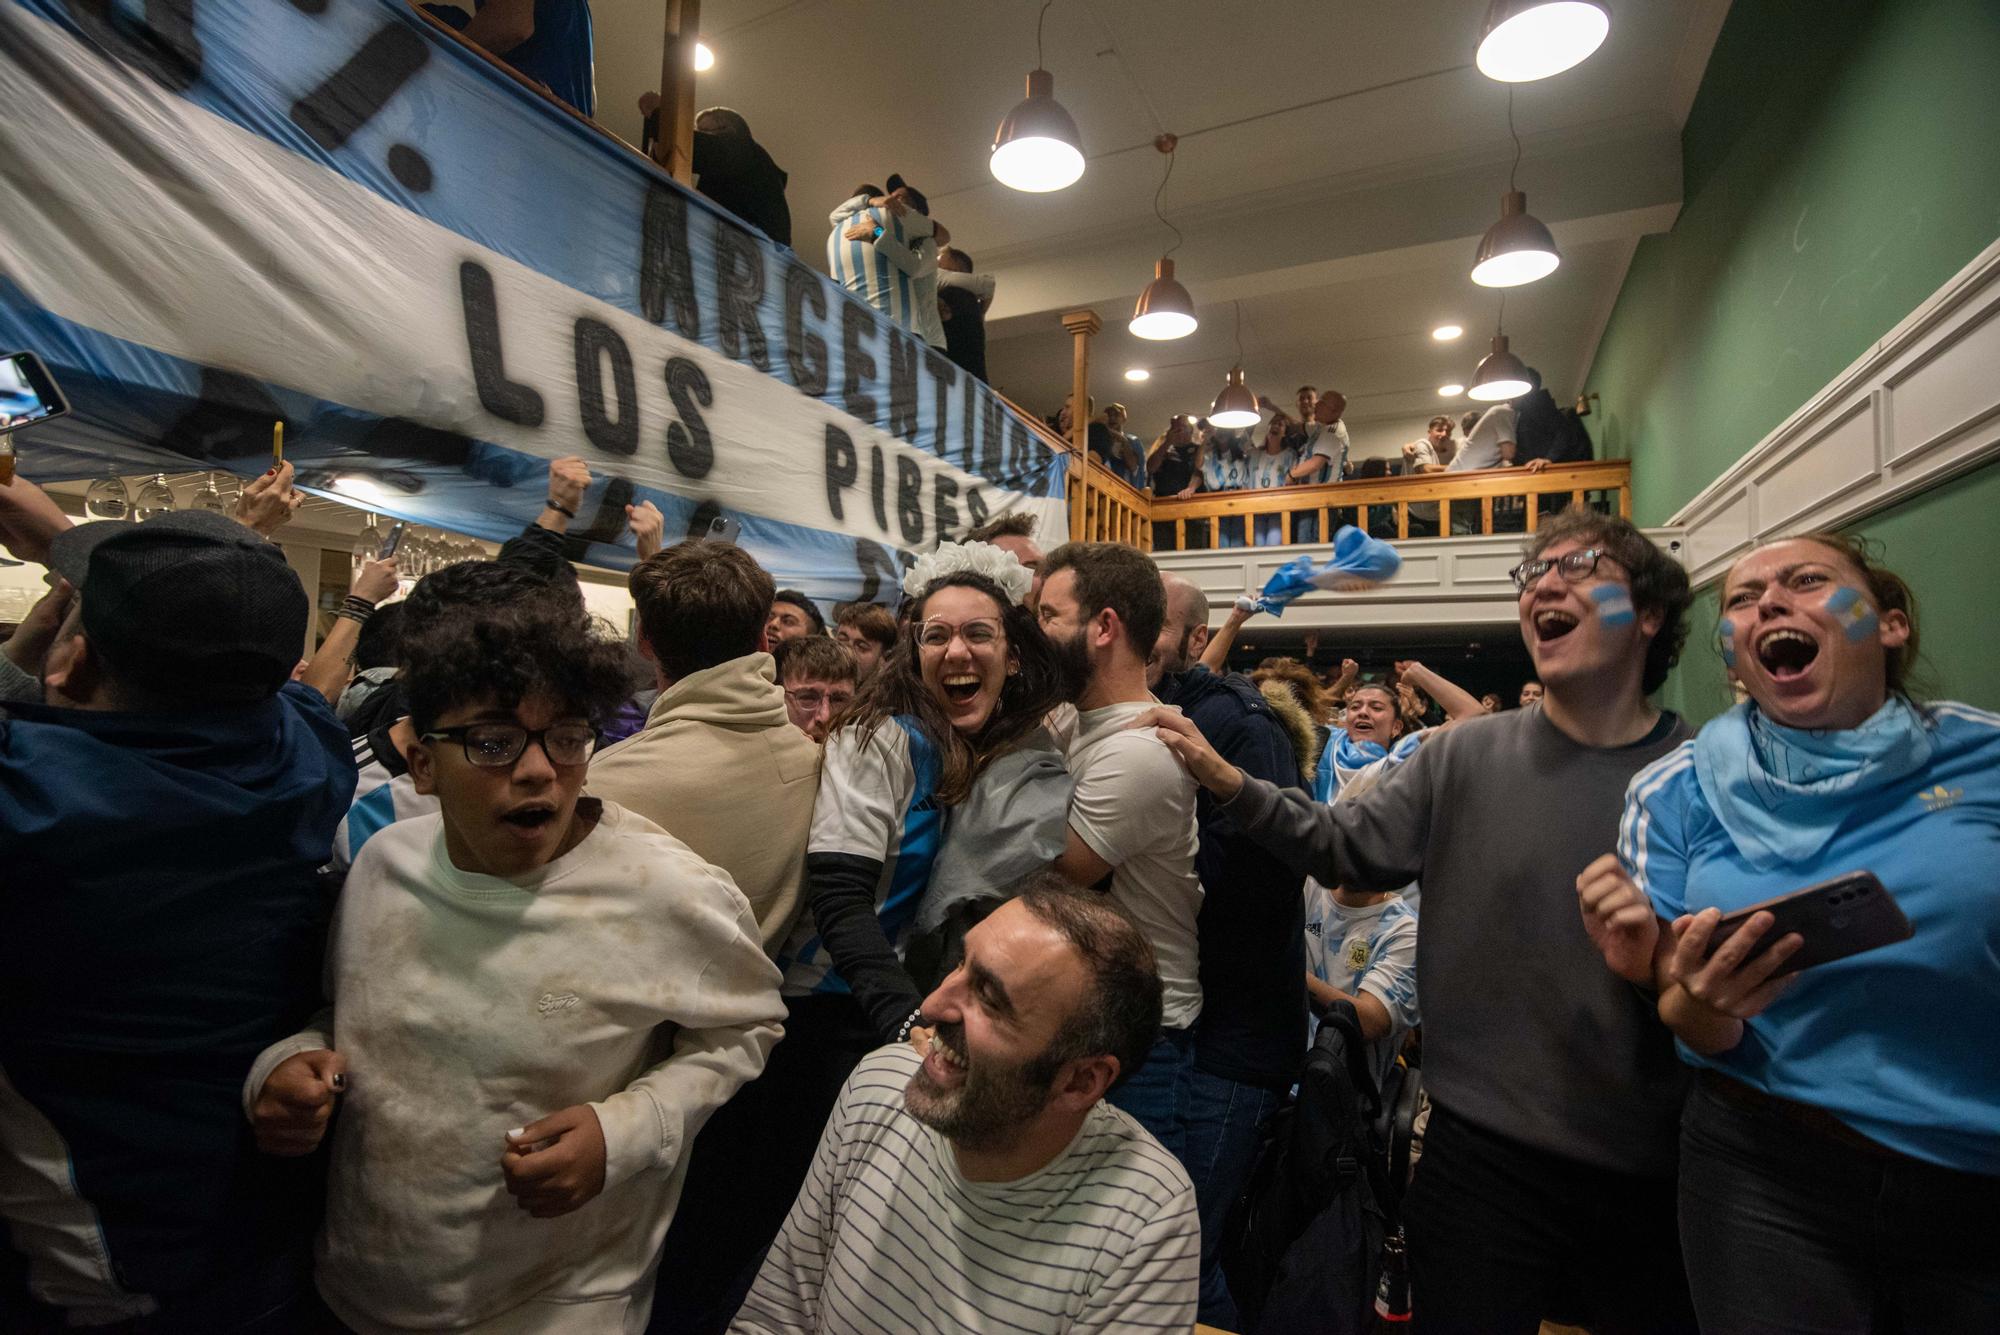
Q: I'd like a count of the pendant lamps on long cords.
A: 6